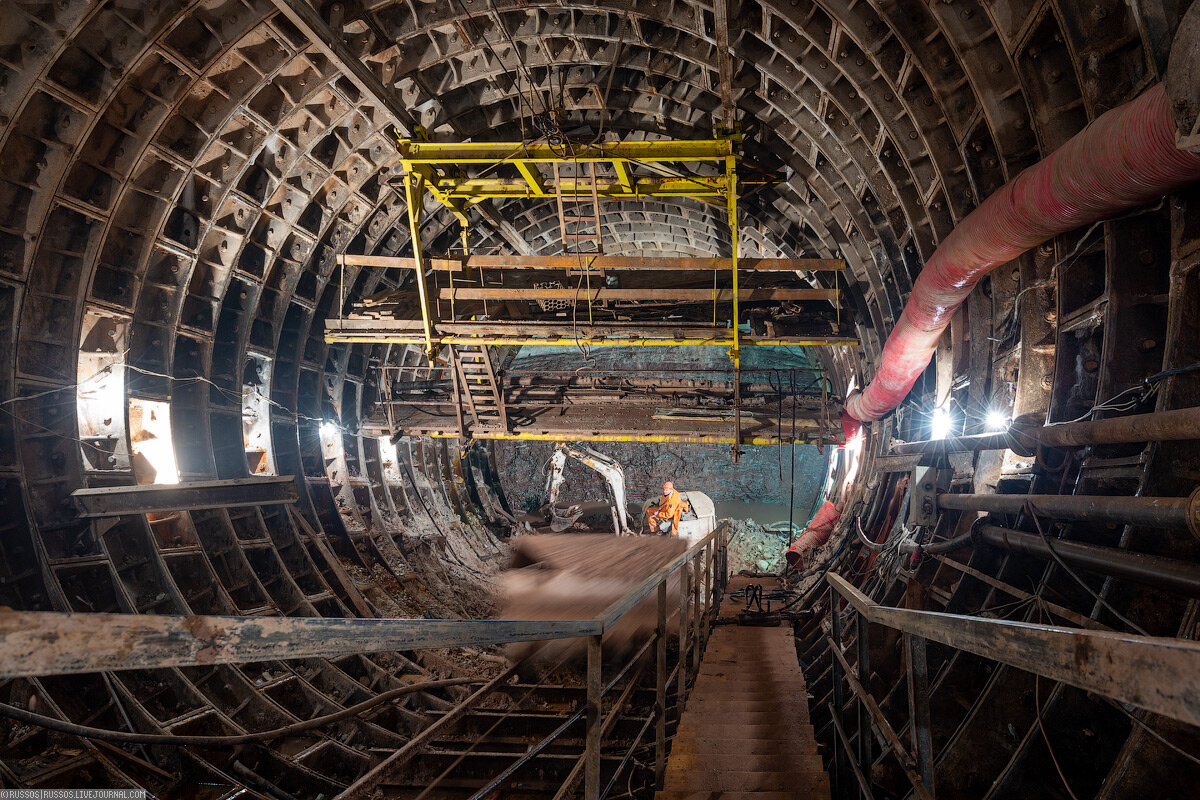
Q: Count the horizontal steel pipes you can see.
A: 3